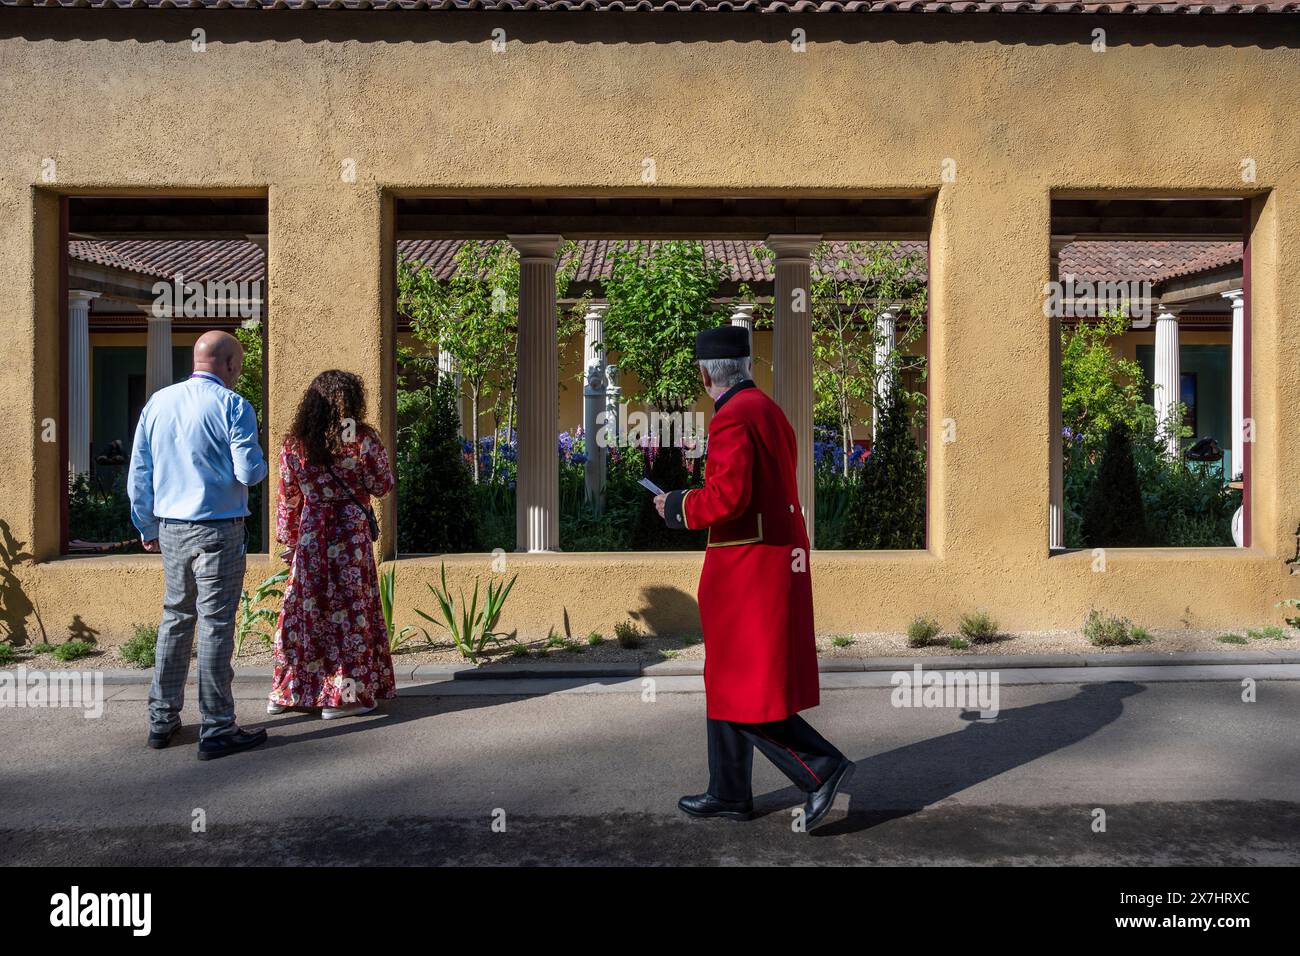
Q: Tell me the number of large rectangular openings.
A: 3